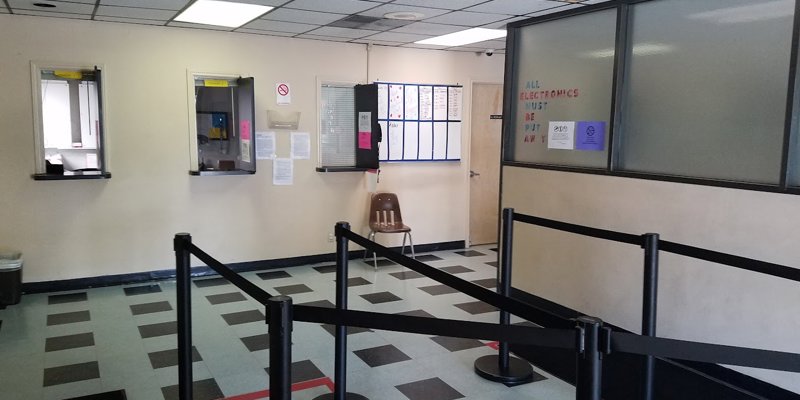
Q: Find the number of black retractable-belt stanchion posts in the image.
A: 6